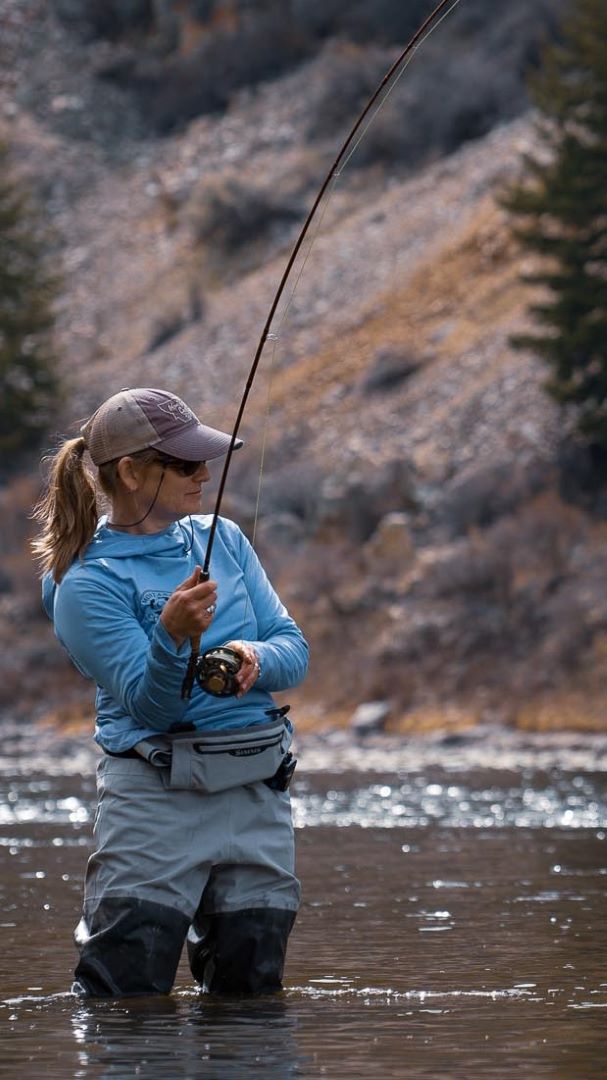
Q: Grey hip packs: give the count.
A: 1